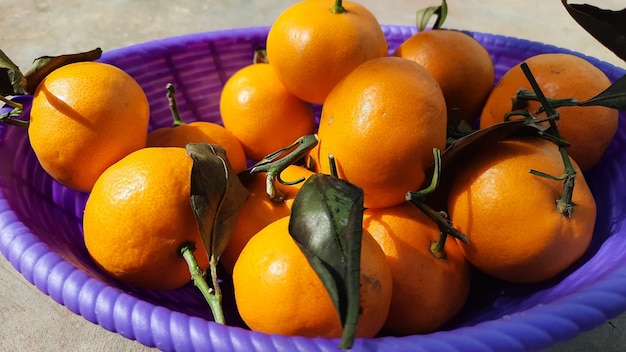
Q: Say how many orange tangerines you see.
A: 12